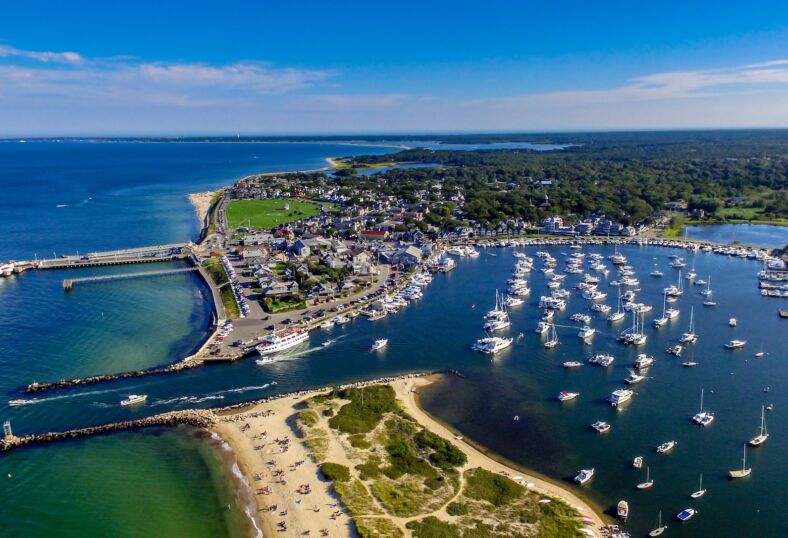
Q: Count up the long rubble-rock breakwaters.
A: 2